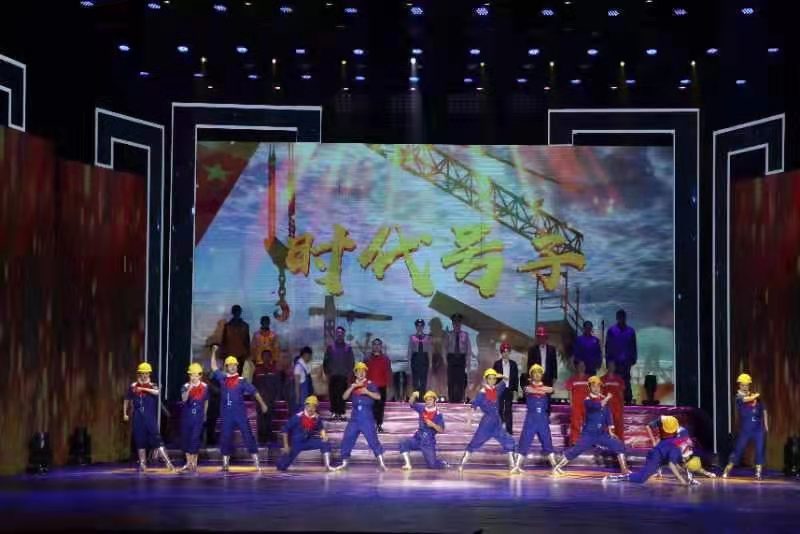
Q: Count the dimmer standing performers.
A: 14